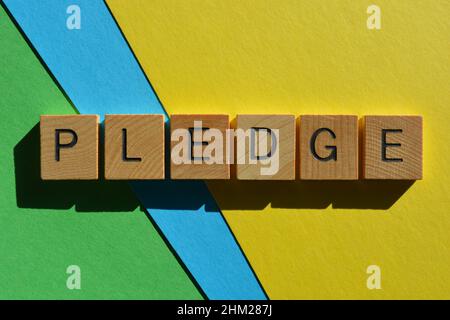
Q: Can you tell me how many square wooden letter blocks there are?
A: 6